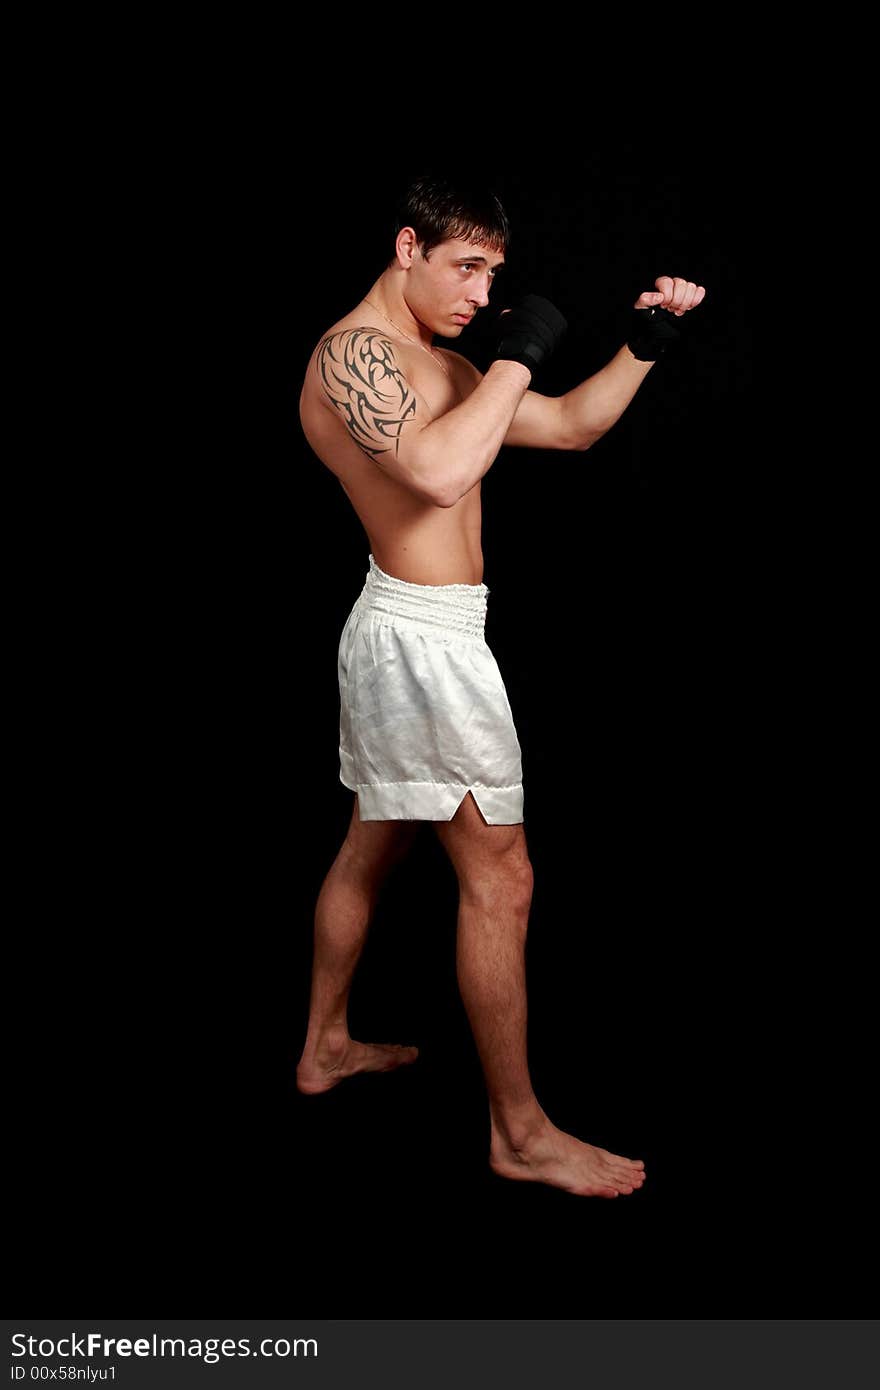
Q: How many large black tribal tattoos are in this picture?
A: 1